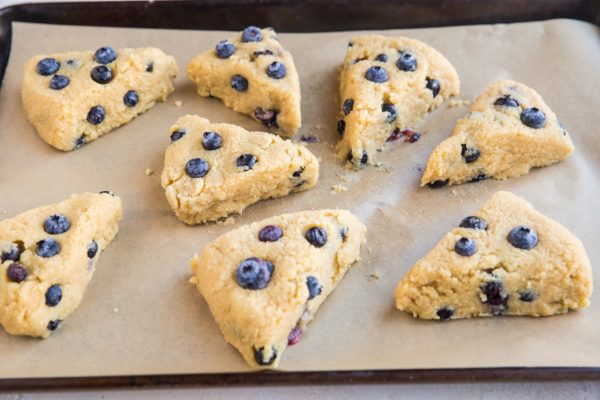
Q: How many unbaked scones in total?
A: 8